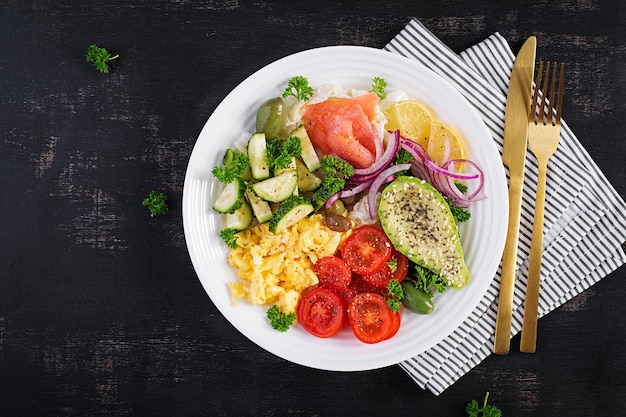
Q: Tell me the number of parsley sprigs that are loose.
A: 3